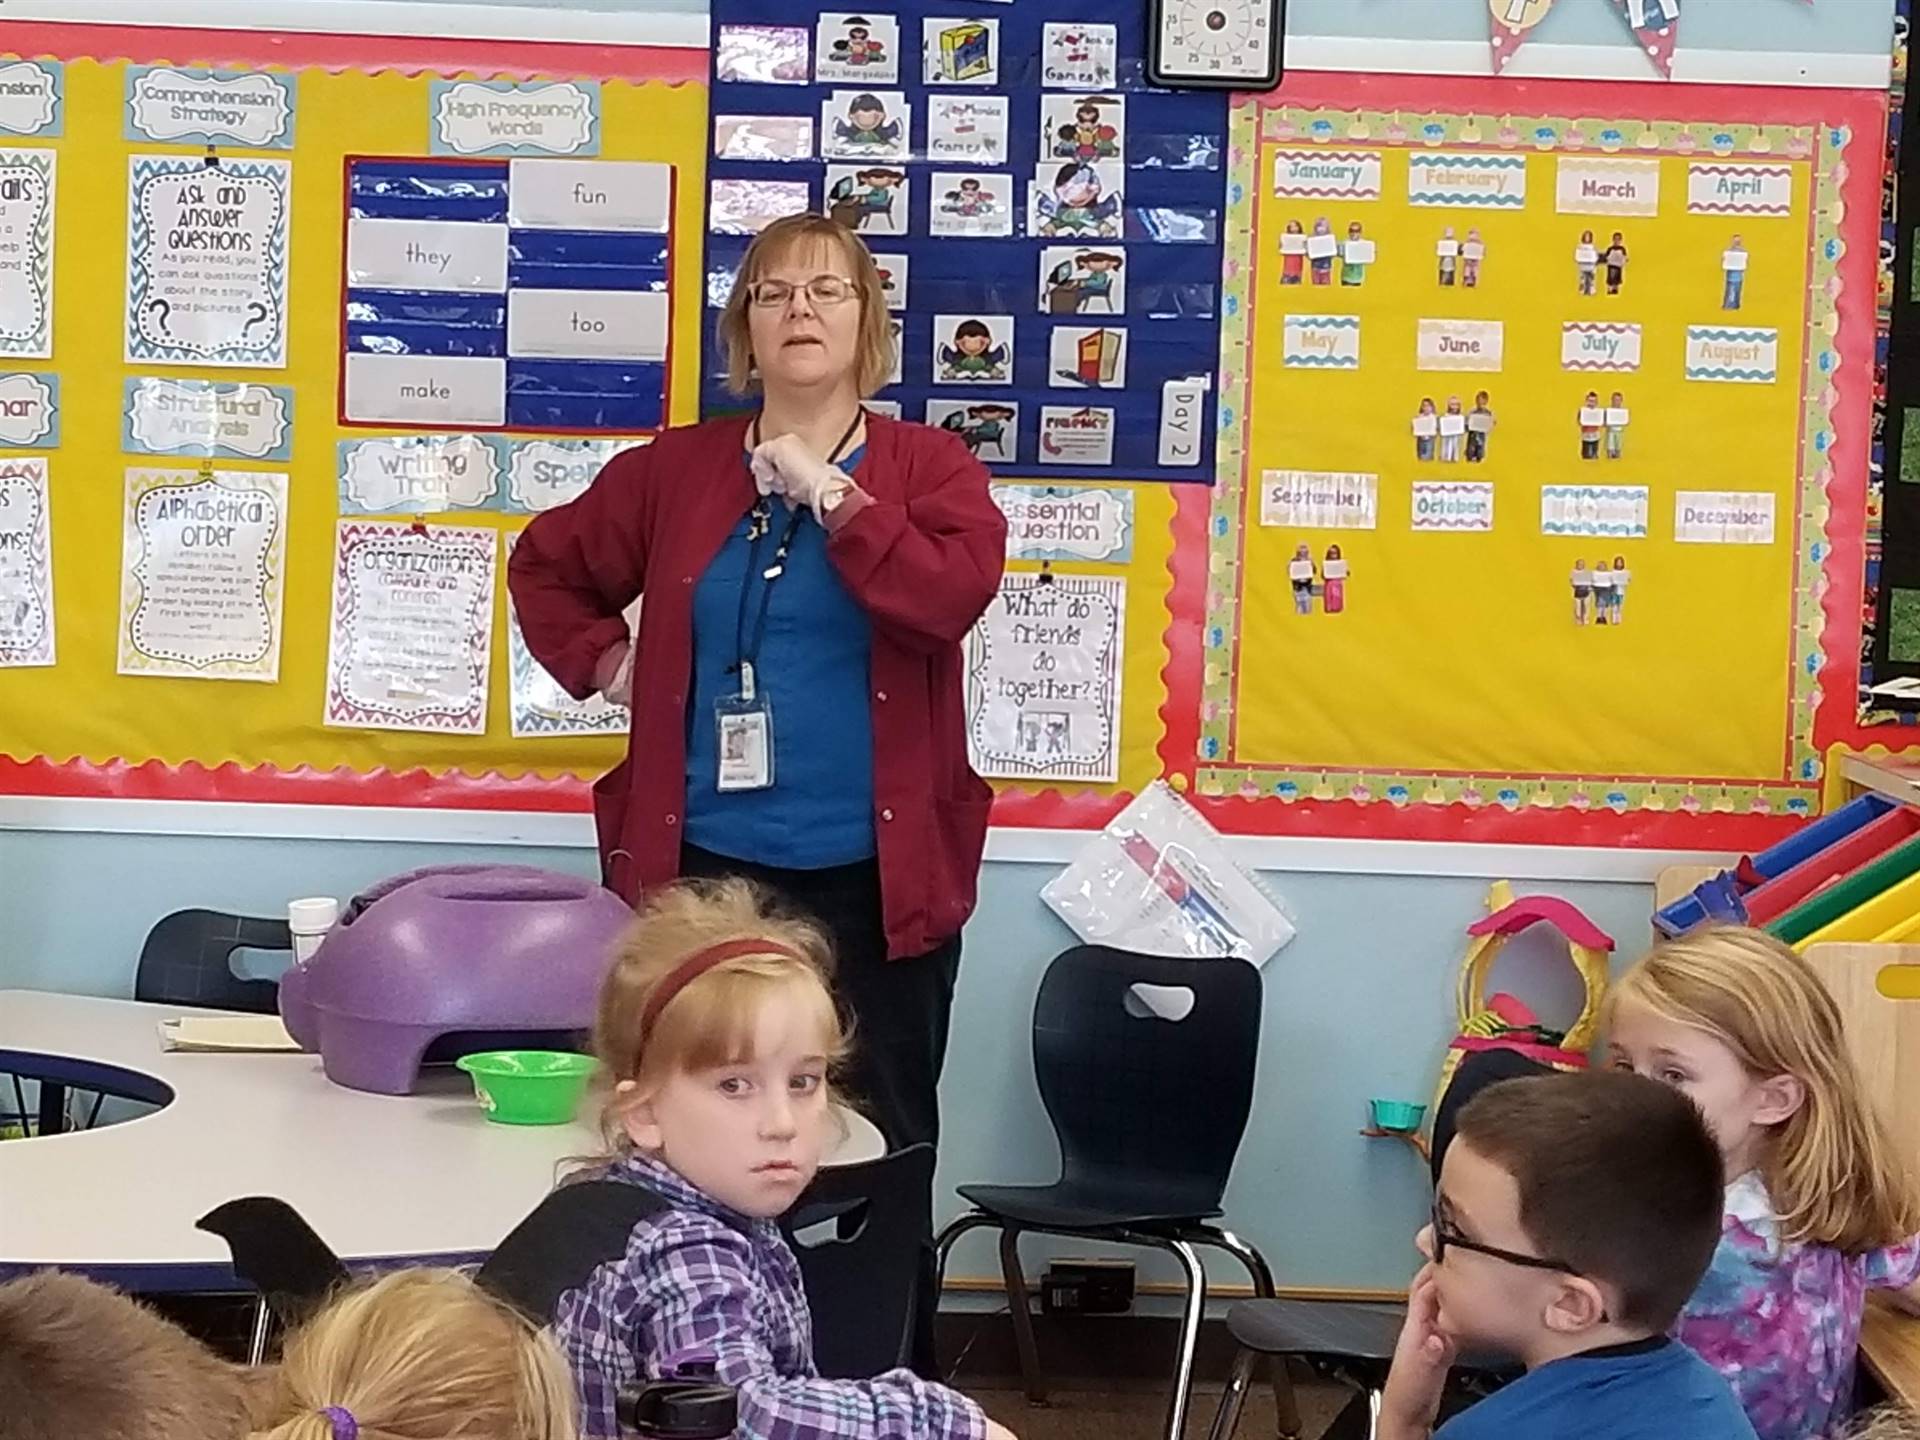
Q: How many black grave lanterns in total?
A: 0